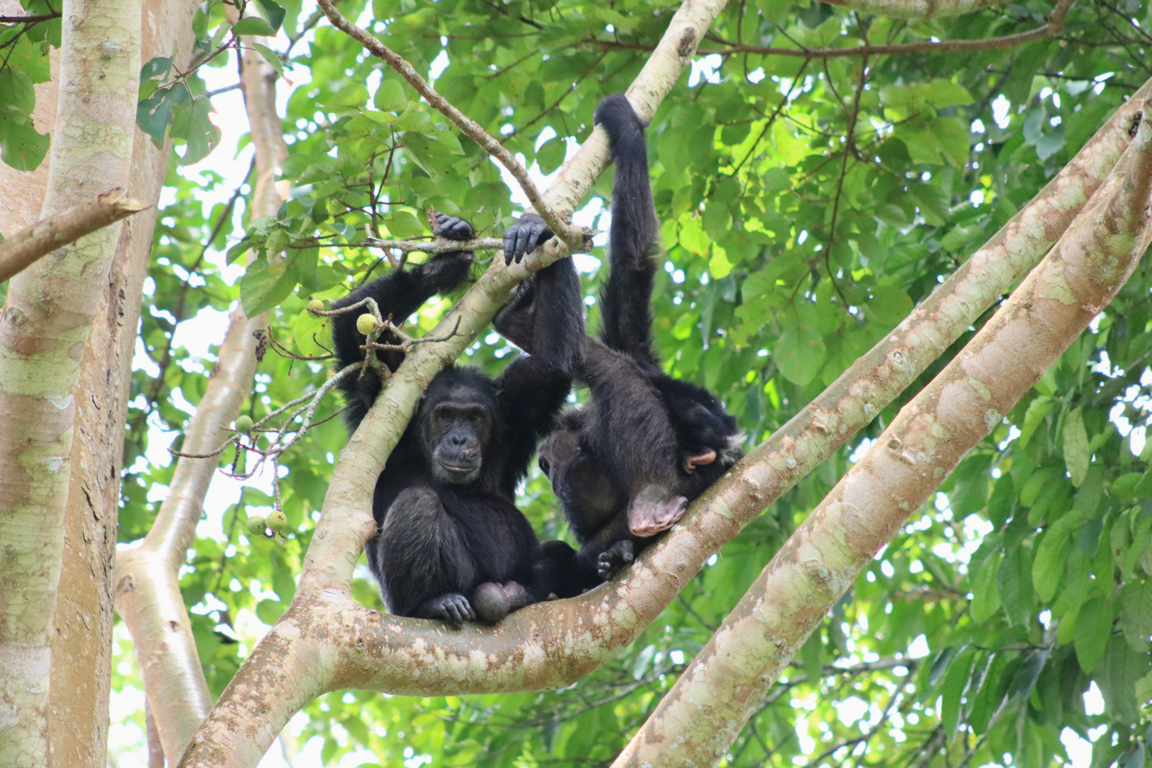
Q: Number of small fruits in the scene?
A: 5